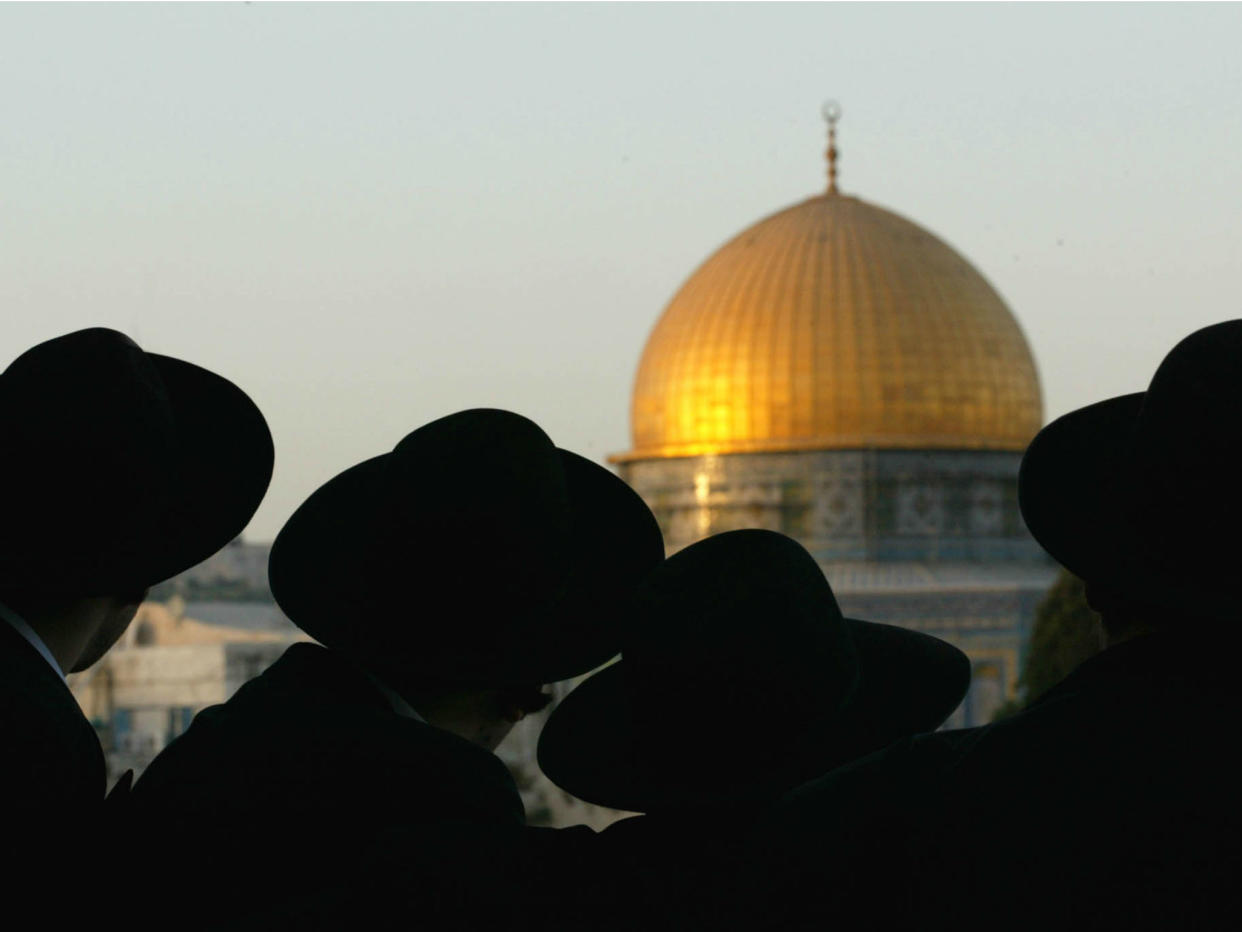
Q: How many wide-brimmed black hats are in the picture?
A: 4